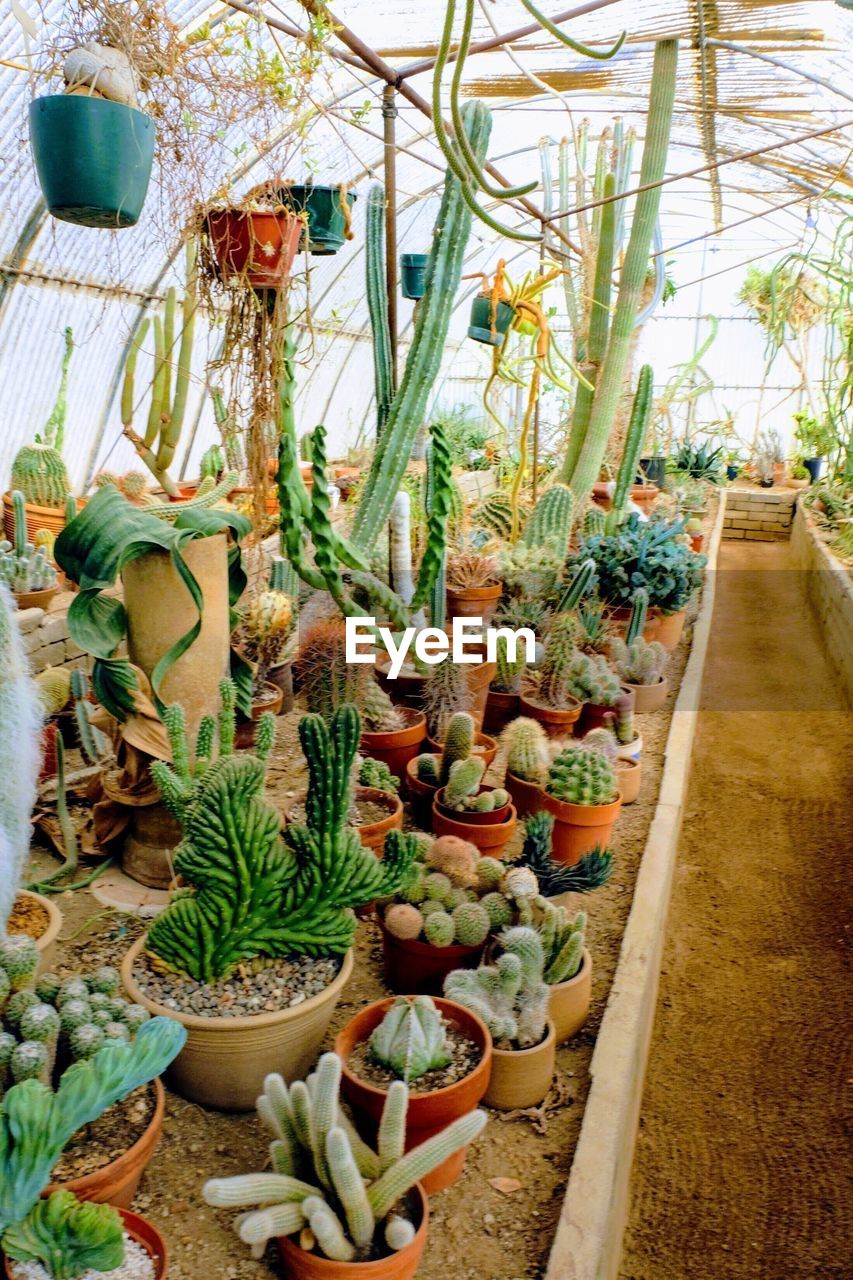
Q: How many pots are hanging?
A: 5